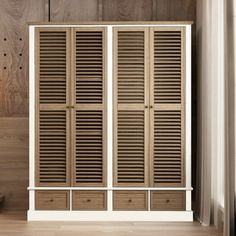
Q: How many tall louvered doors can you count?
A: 4